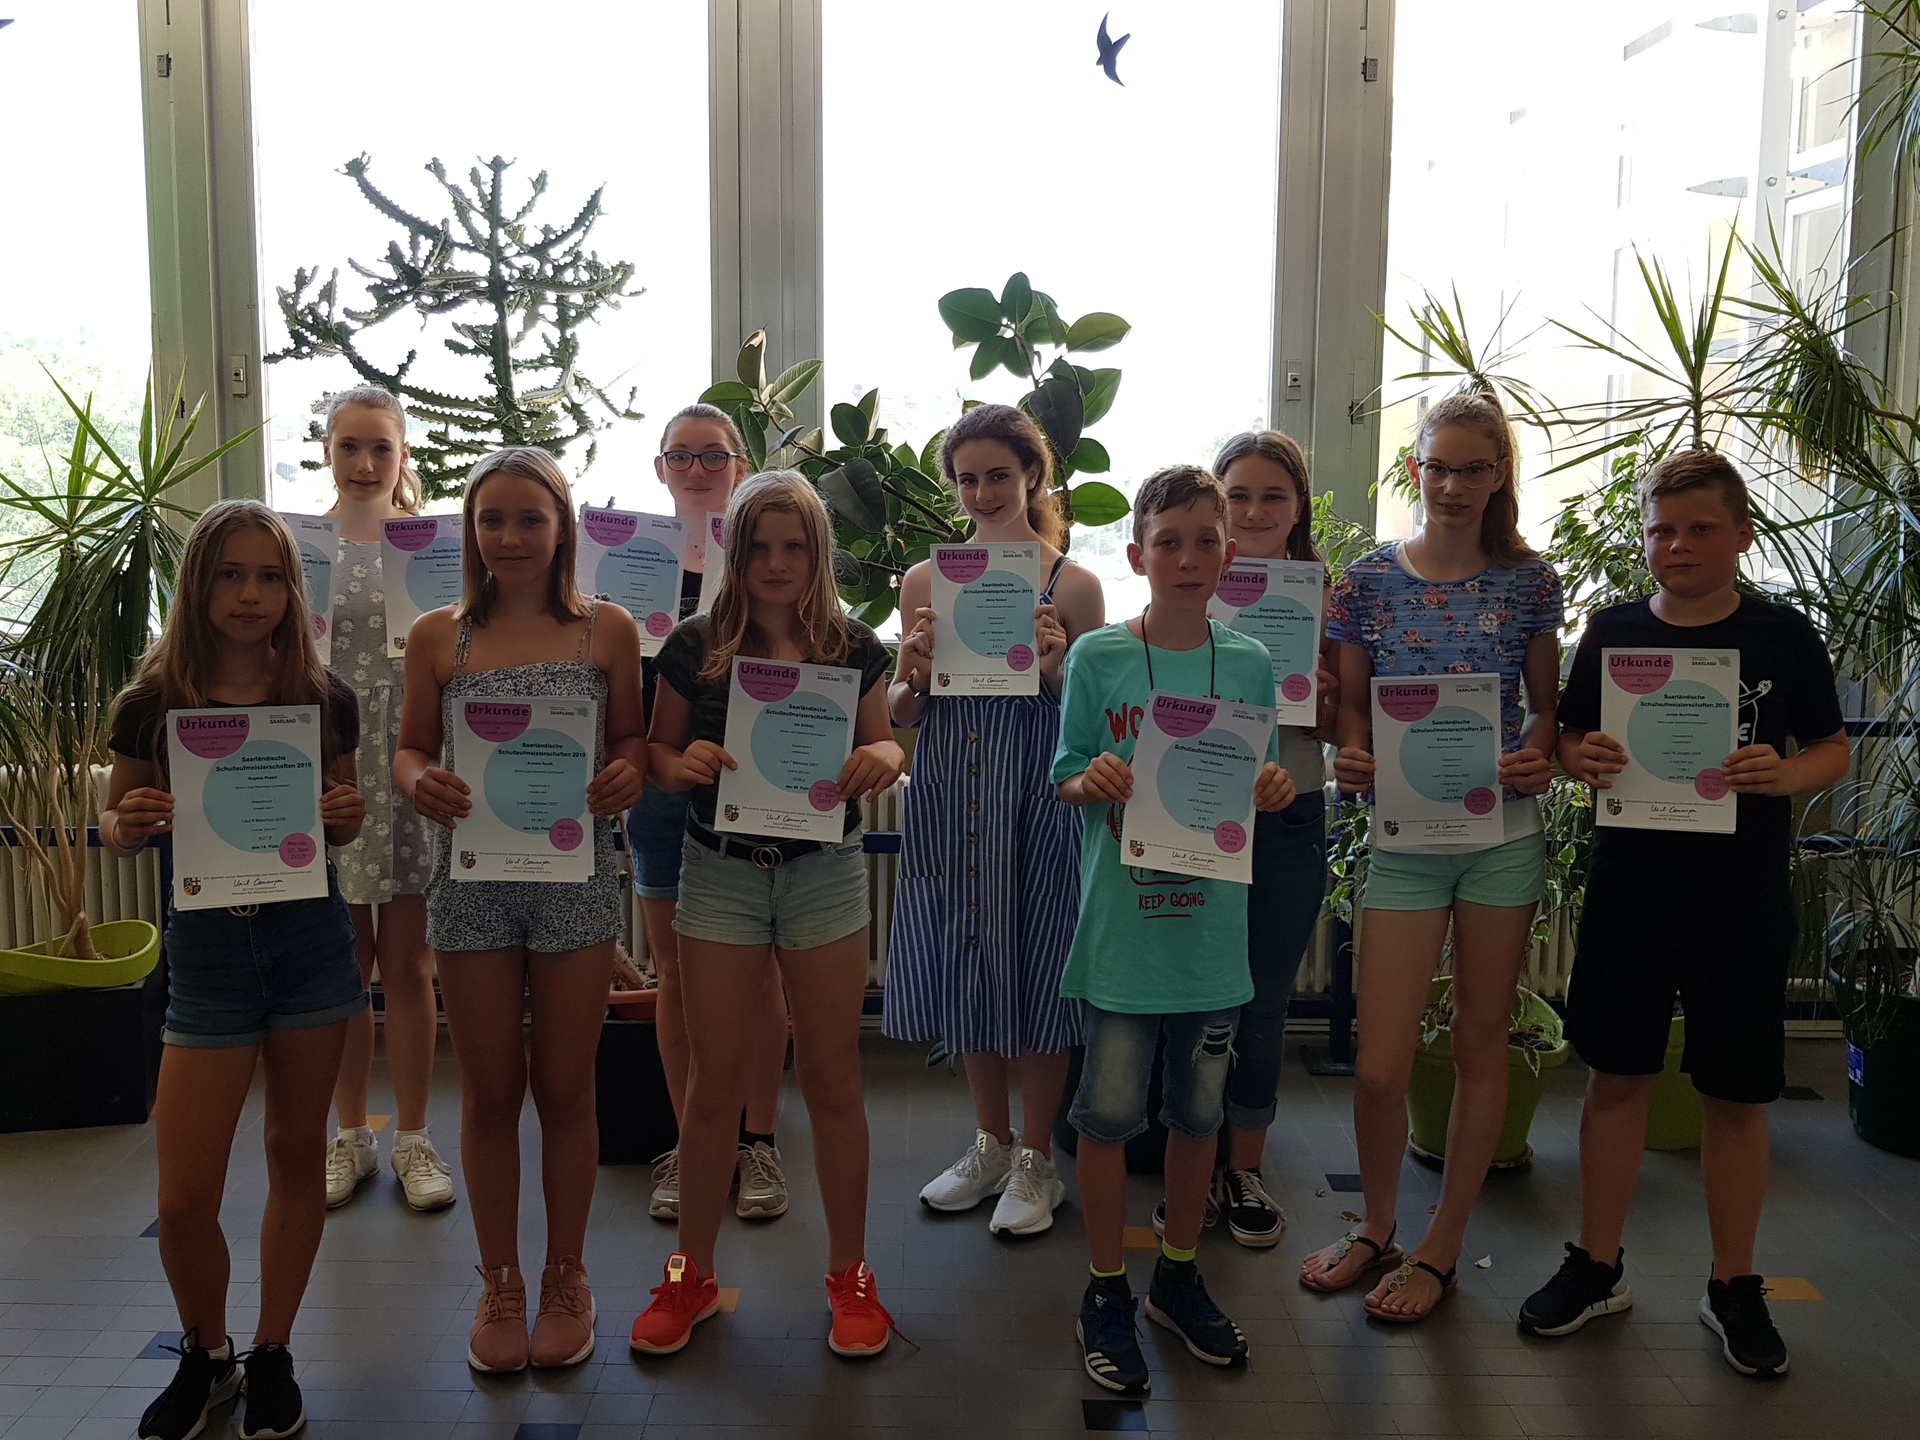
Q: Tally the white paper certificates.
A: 12